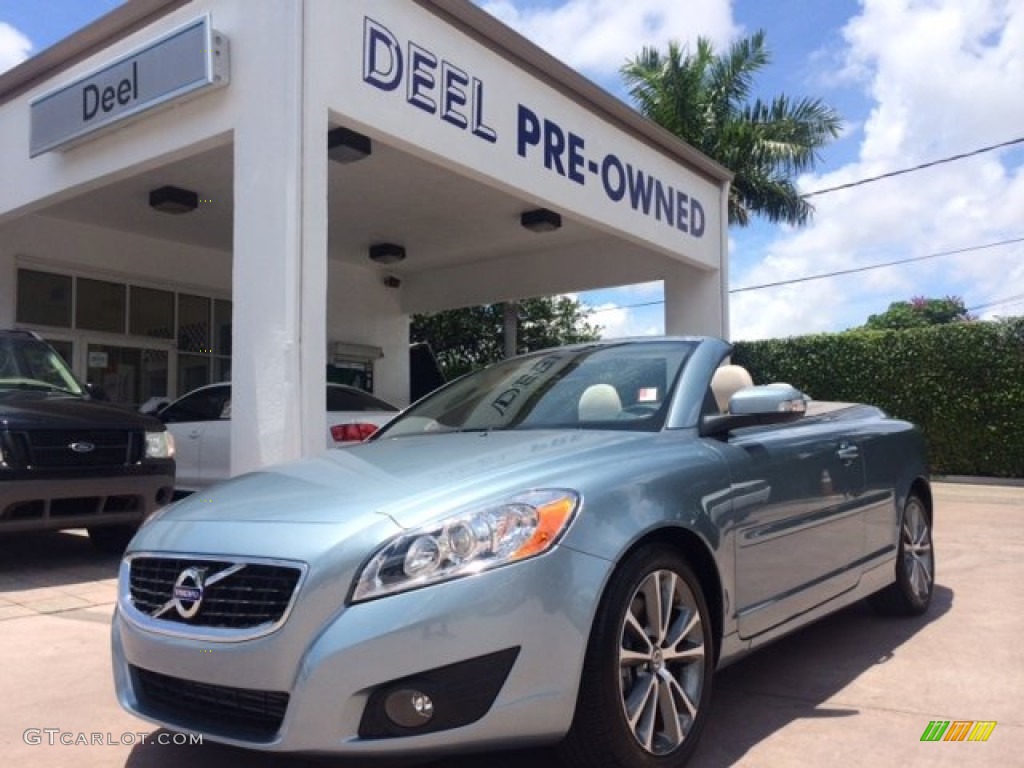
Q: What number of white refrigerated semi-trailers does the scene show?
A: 0